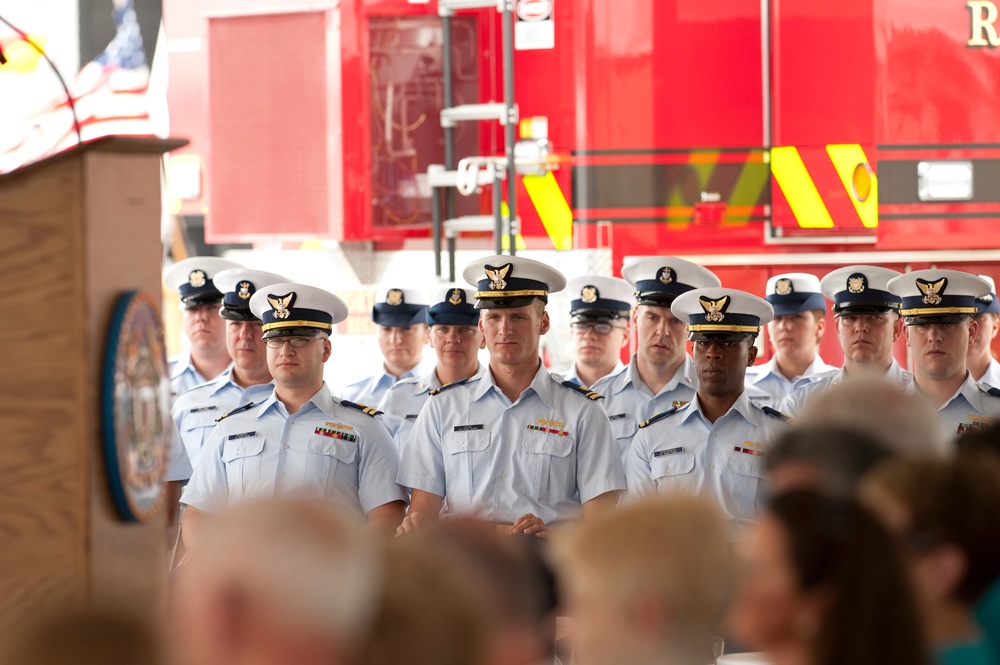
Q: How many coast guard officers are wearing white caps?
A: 13